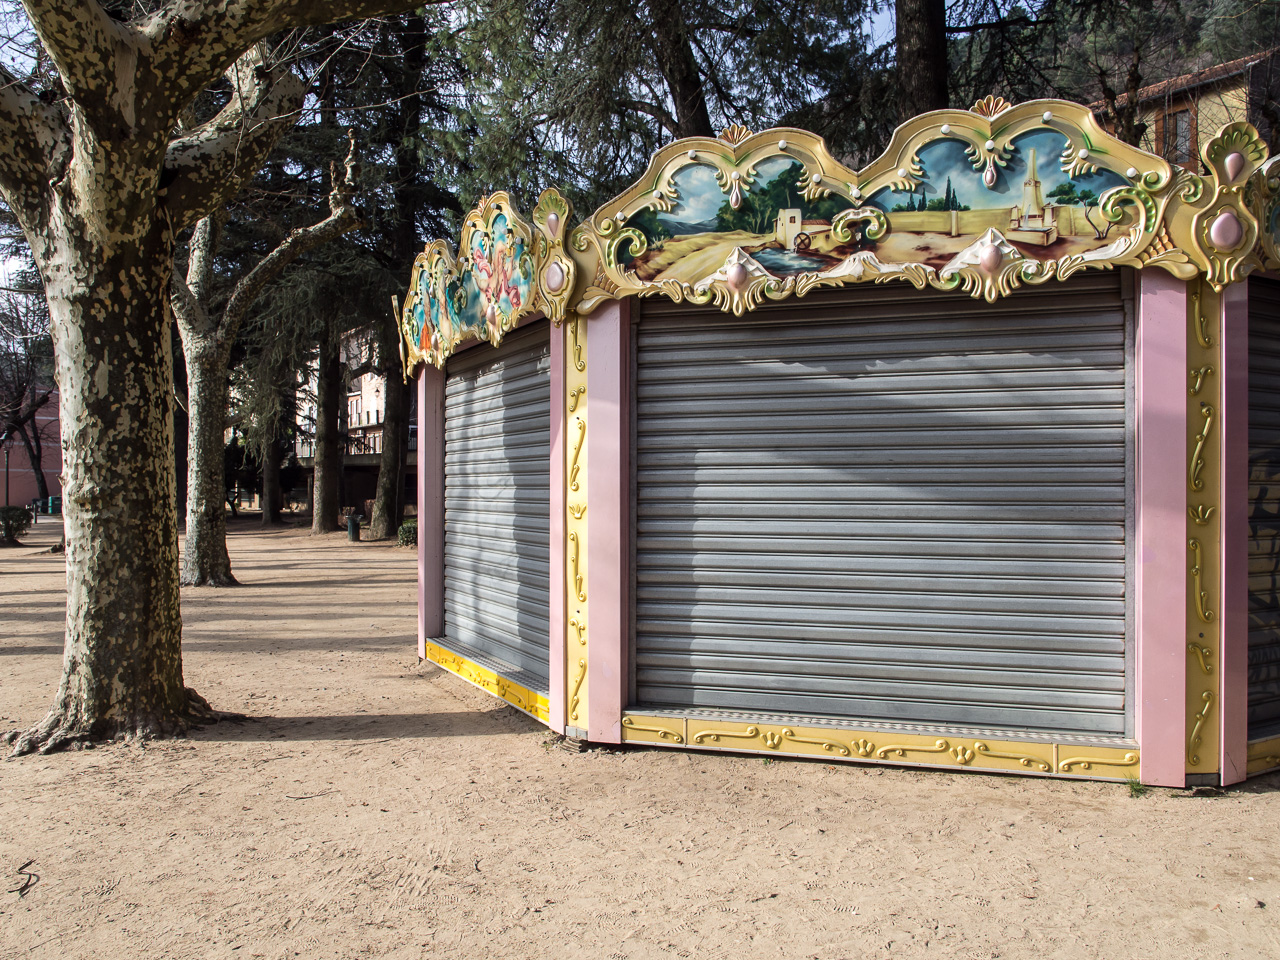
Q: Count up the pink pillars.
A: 5